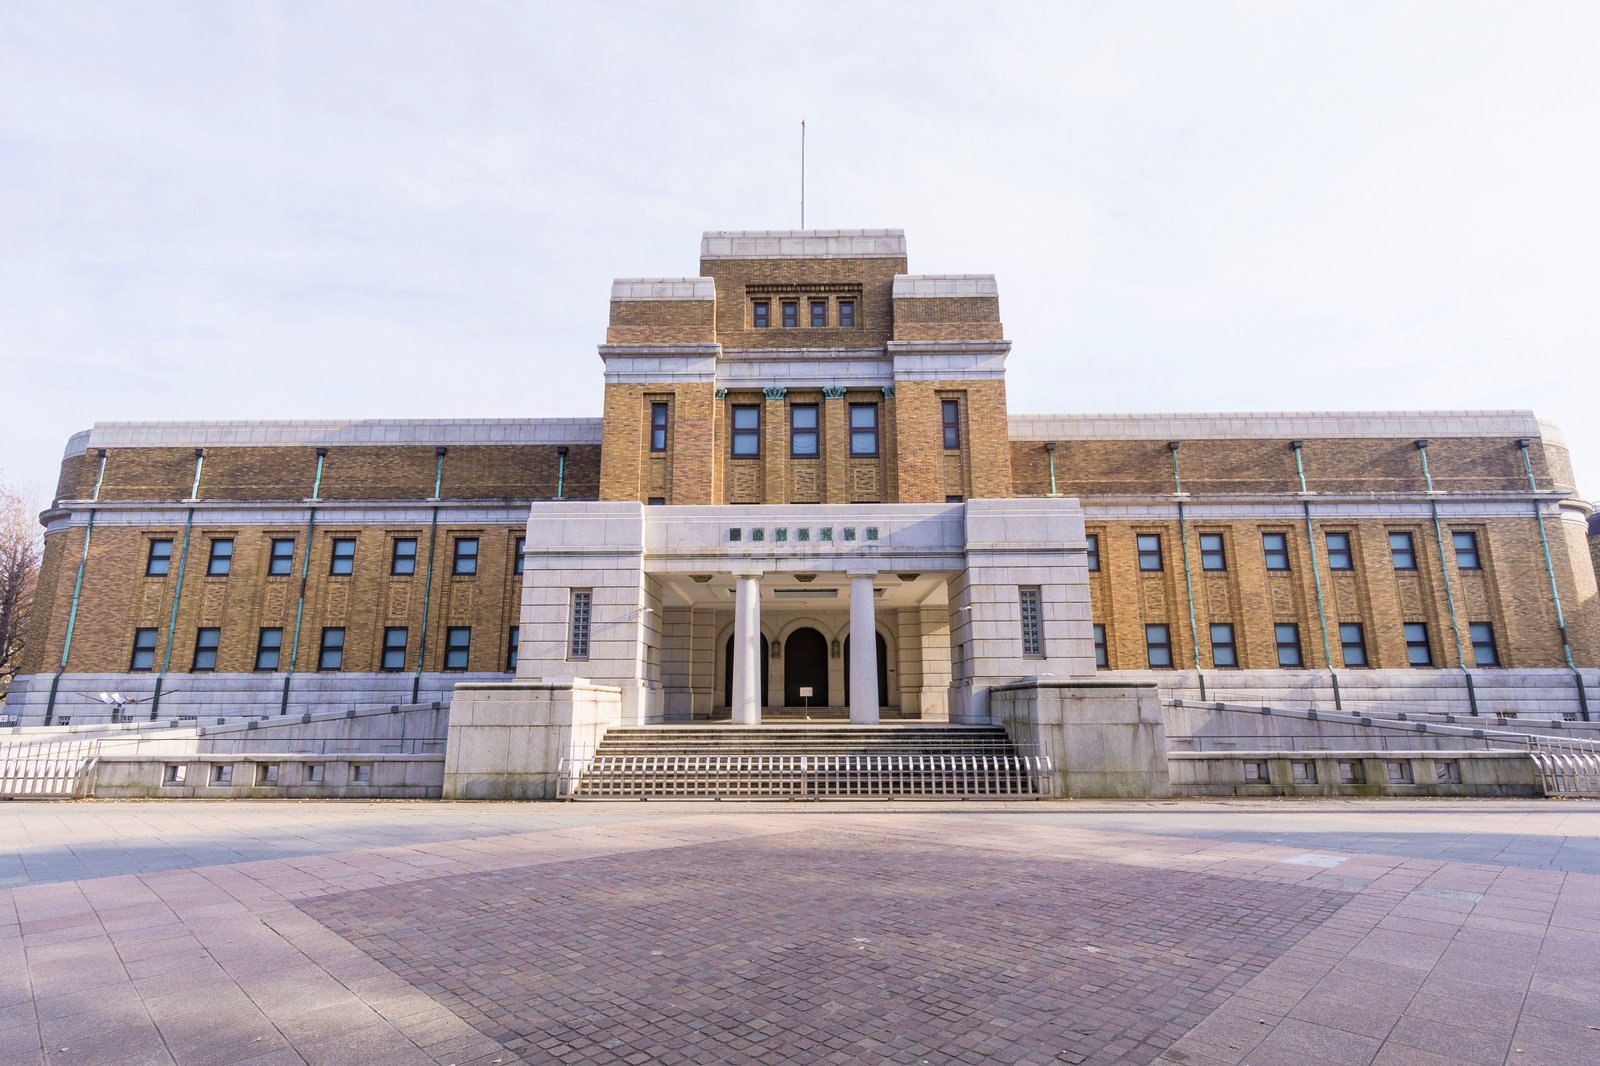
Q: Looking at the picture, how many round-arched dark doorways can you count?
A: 3